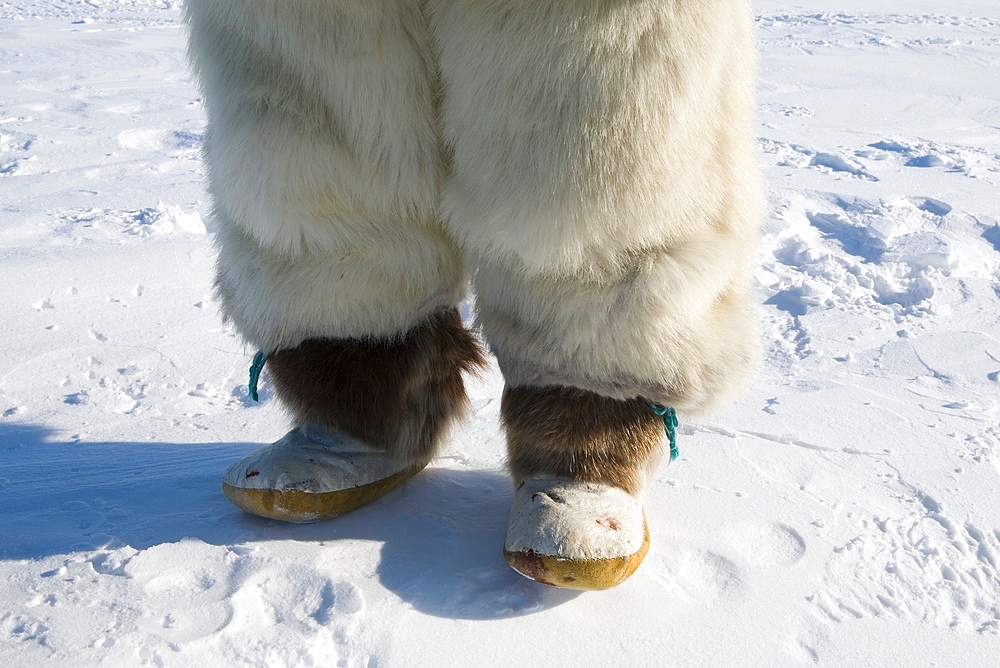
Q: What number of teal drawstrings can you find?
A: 2